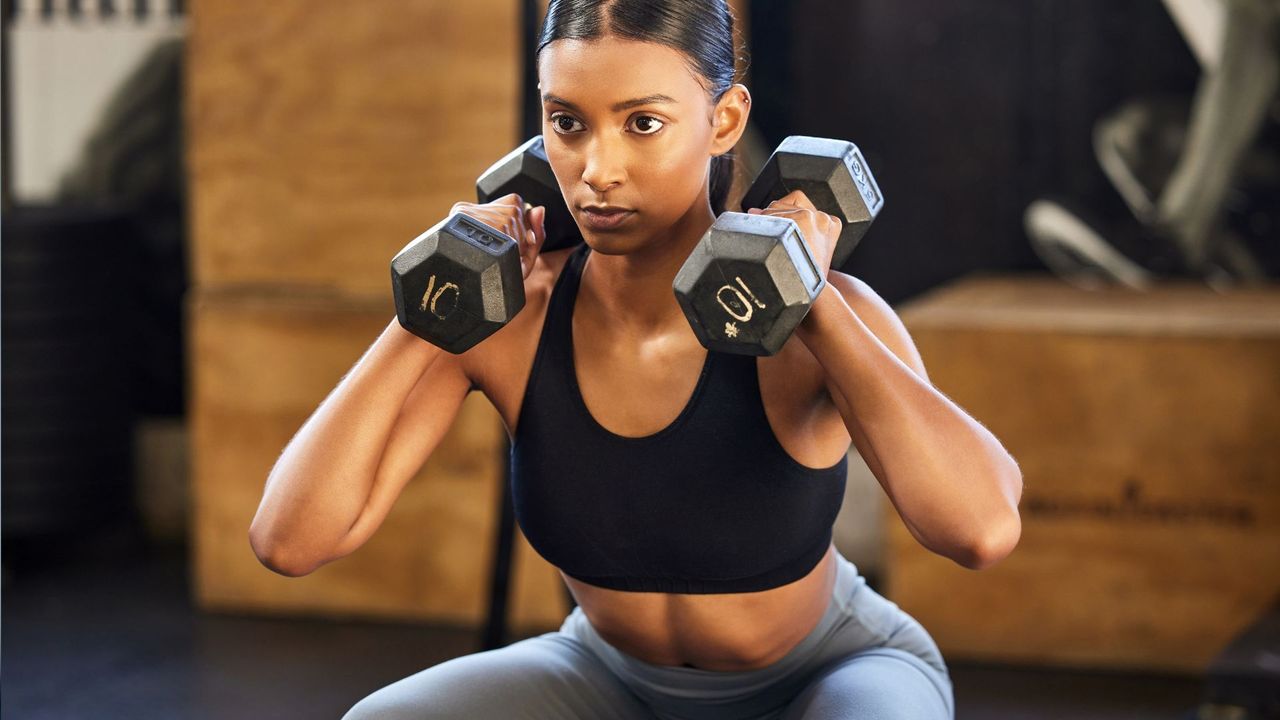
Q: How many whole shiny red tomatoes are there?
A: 0